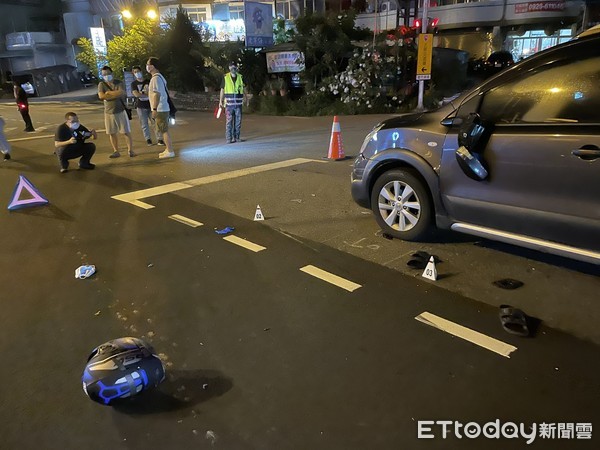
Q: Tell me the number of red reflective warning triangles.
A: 1